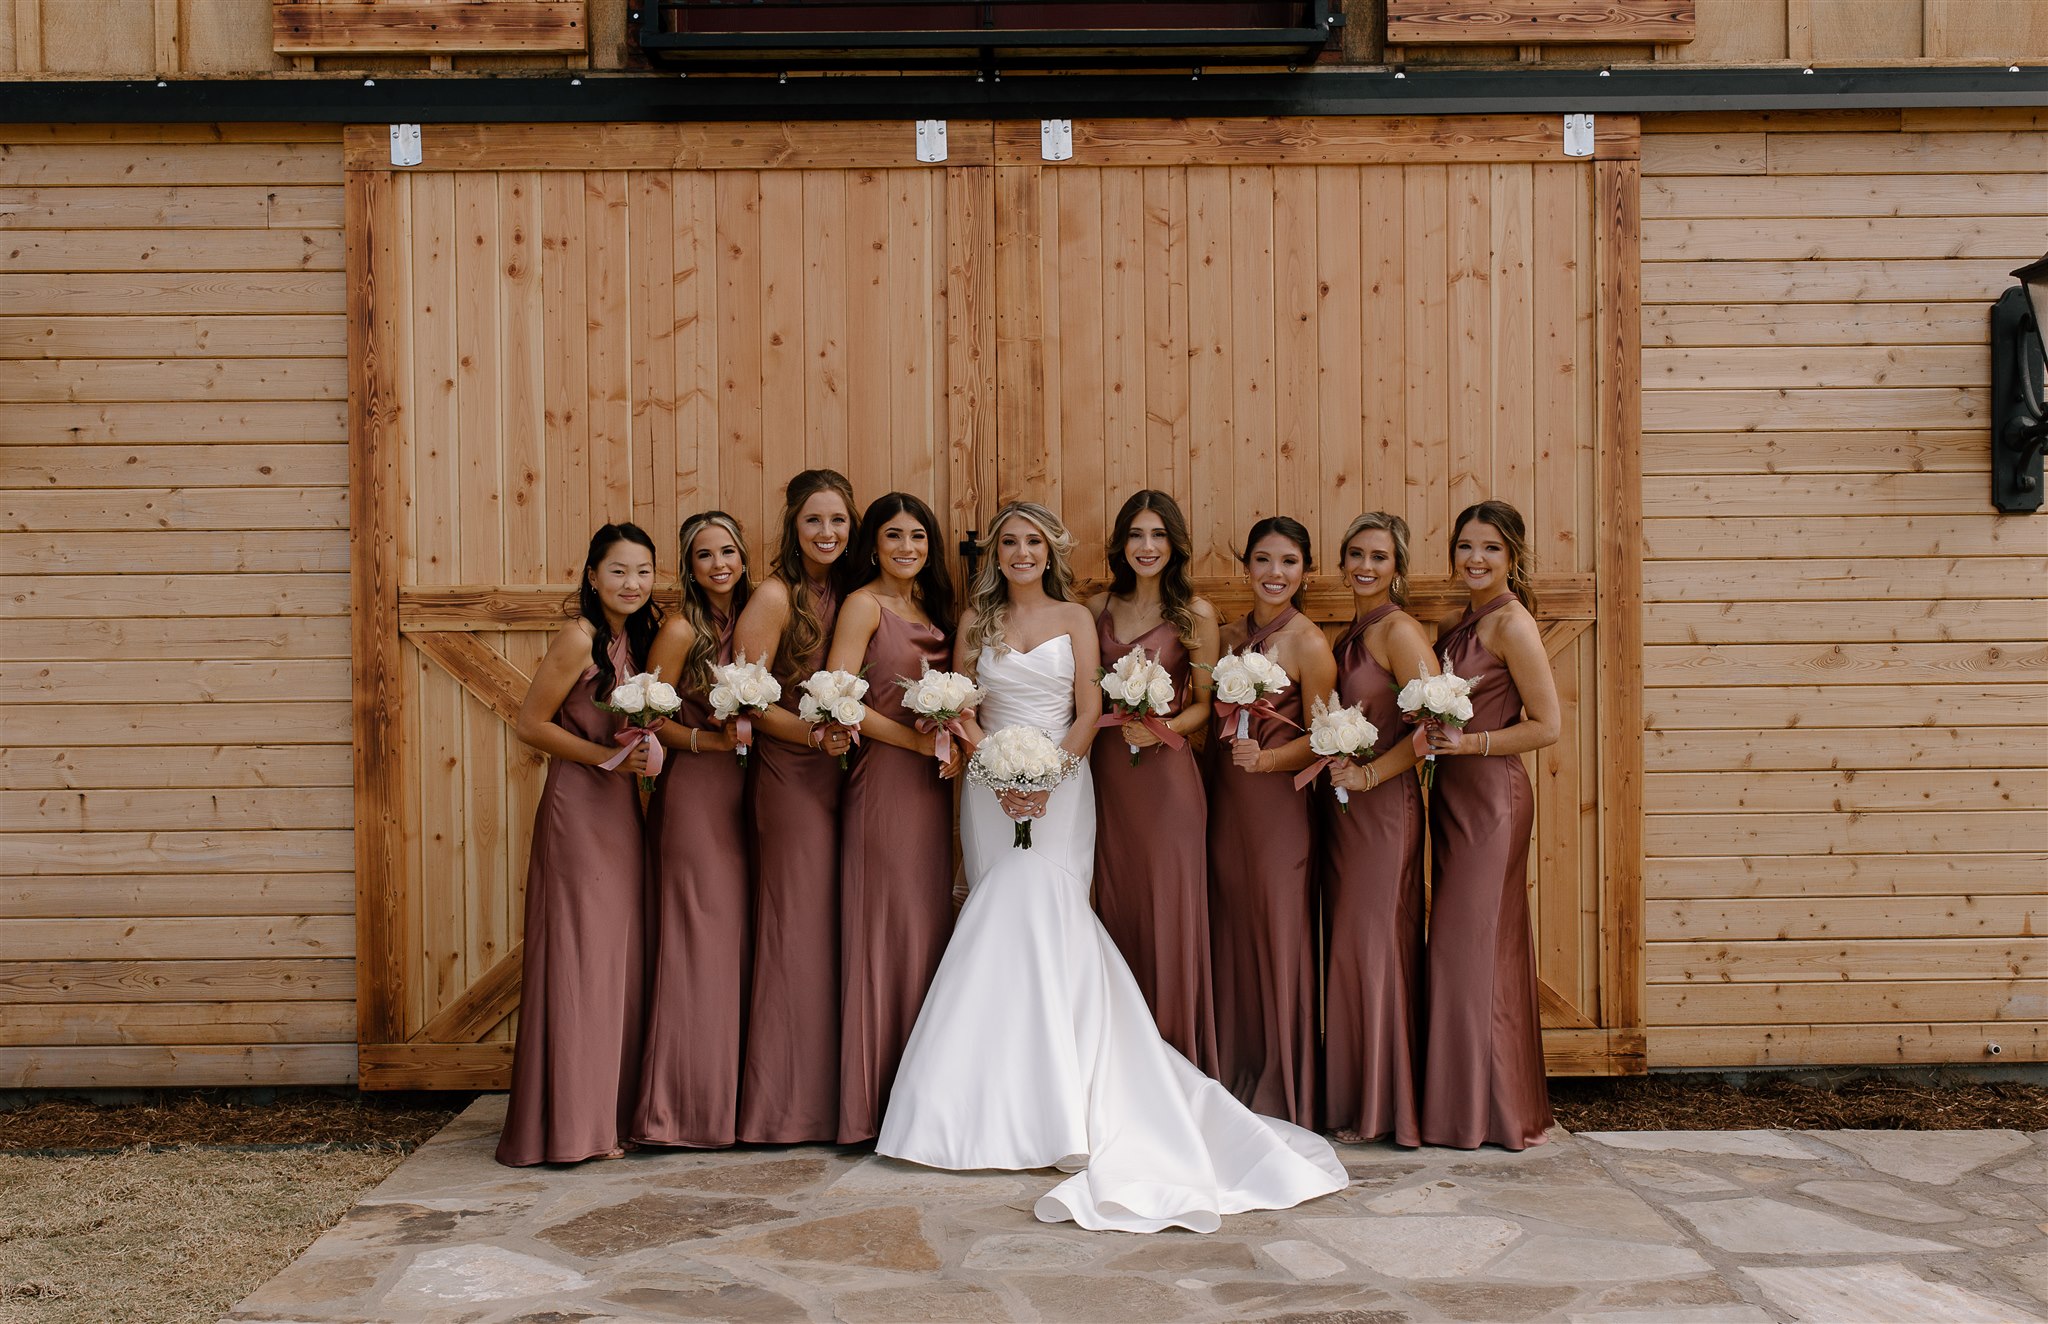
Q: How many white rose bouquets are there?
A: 9